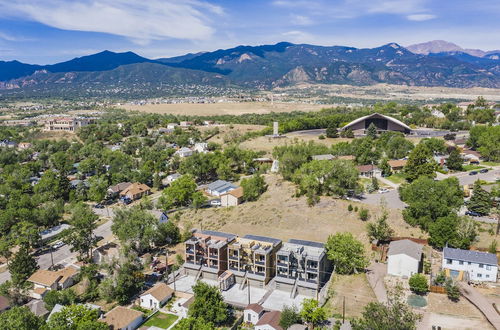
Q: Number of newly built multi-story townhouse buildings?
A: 3